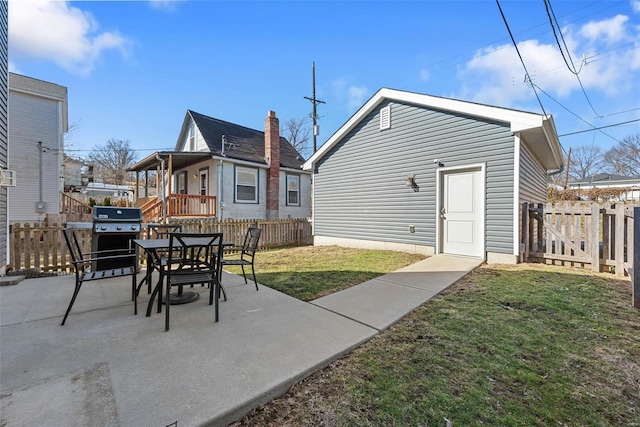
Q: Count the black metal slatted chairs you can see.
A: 4